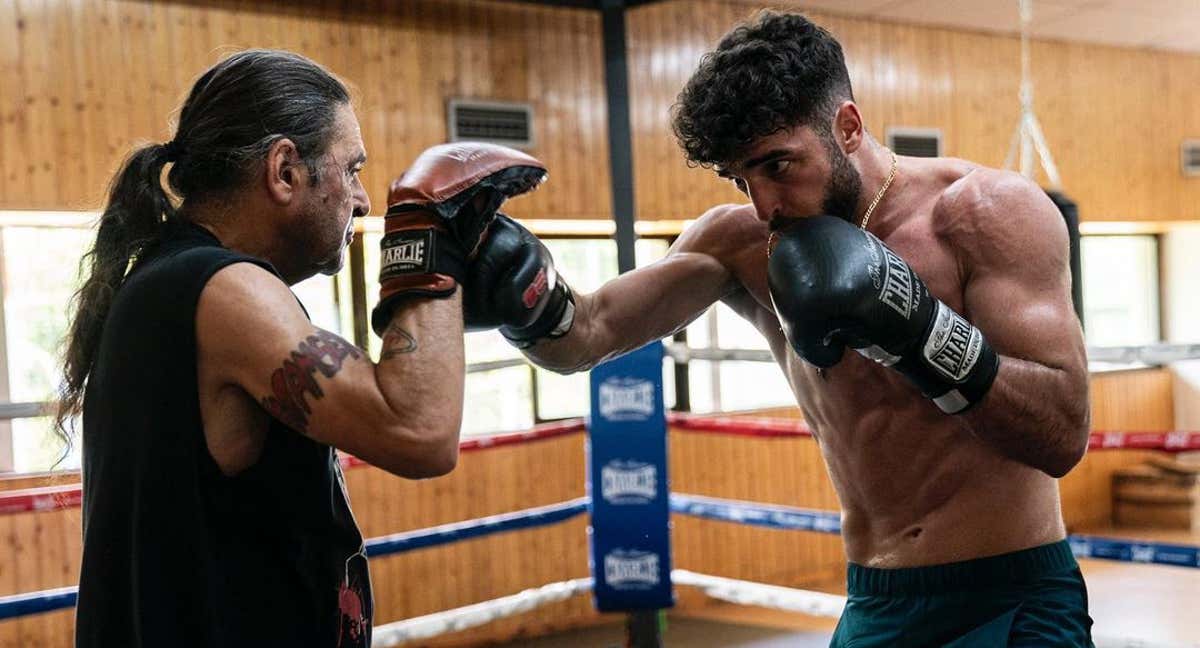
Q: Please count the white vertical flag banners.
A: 0